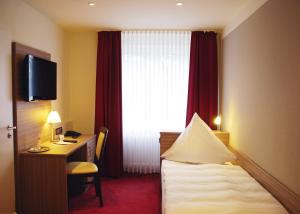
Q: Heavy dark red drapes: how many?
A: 2